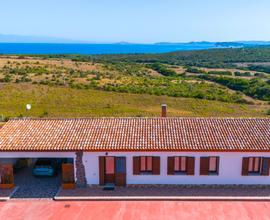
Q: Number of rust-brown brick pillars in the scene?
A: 2